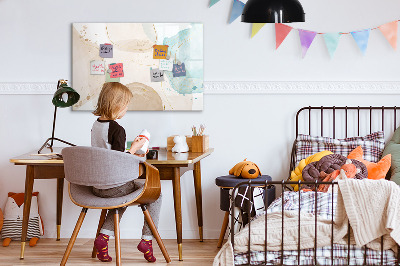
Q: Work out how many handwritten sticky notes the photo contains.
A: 7